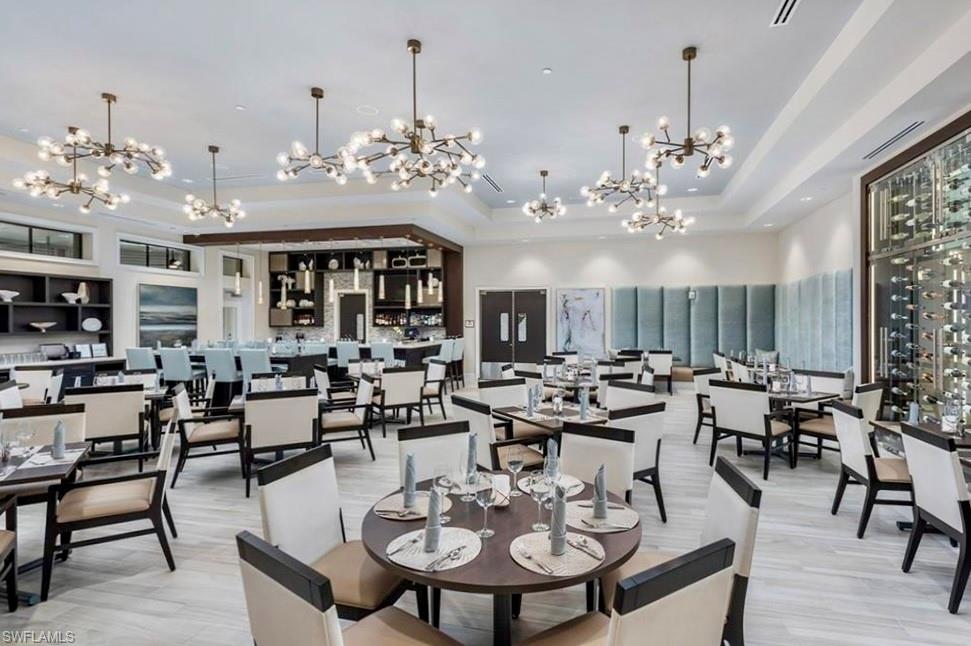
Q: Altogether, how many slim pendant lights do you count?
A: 11